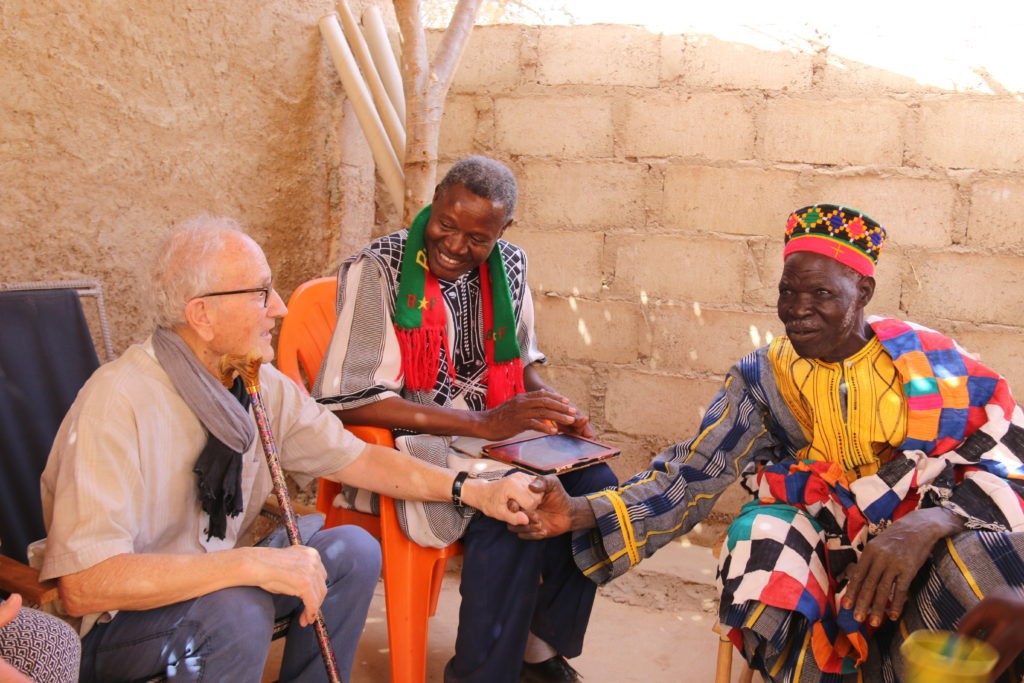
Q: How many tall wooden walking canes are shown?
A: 1